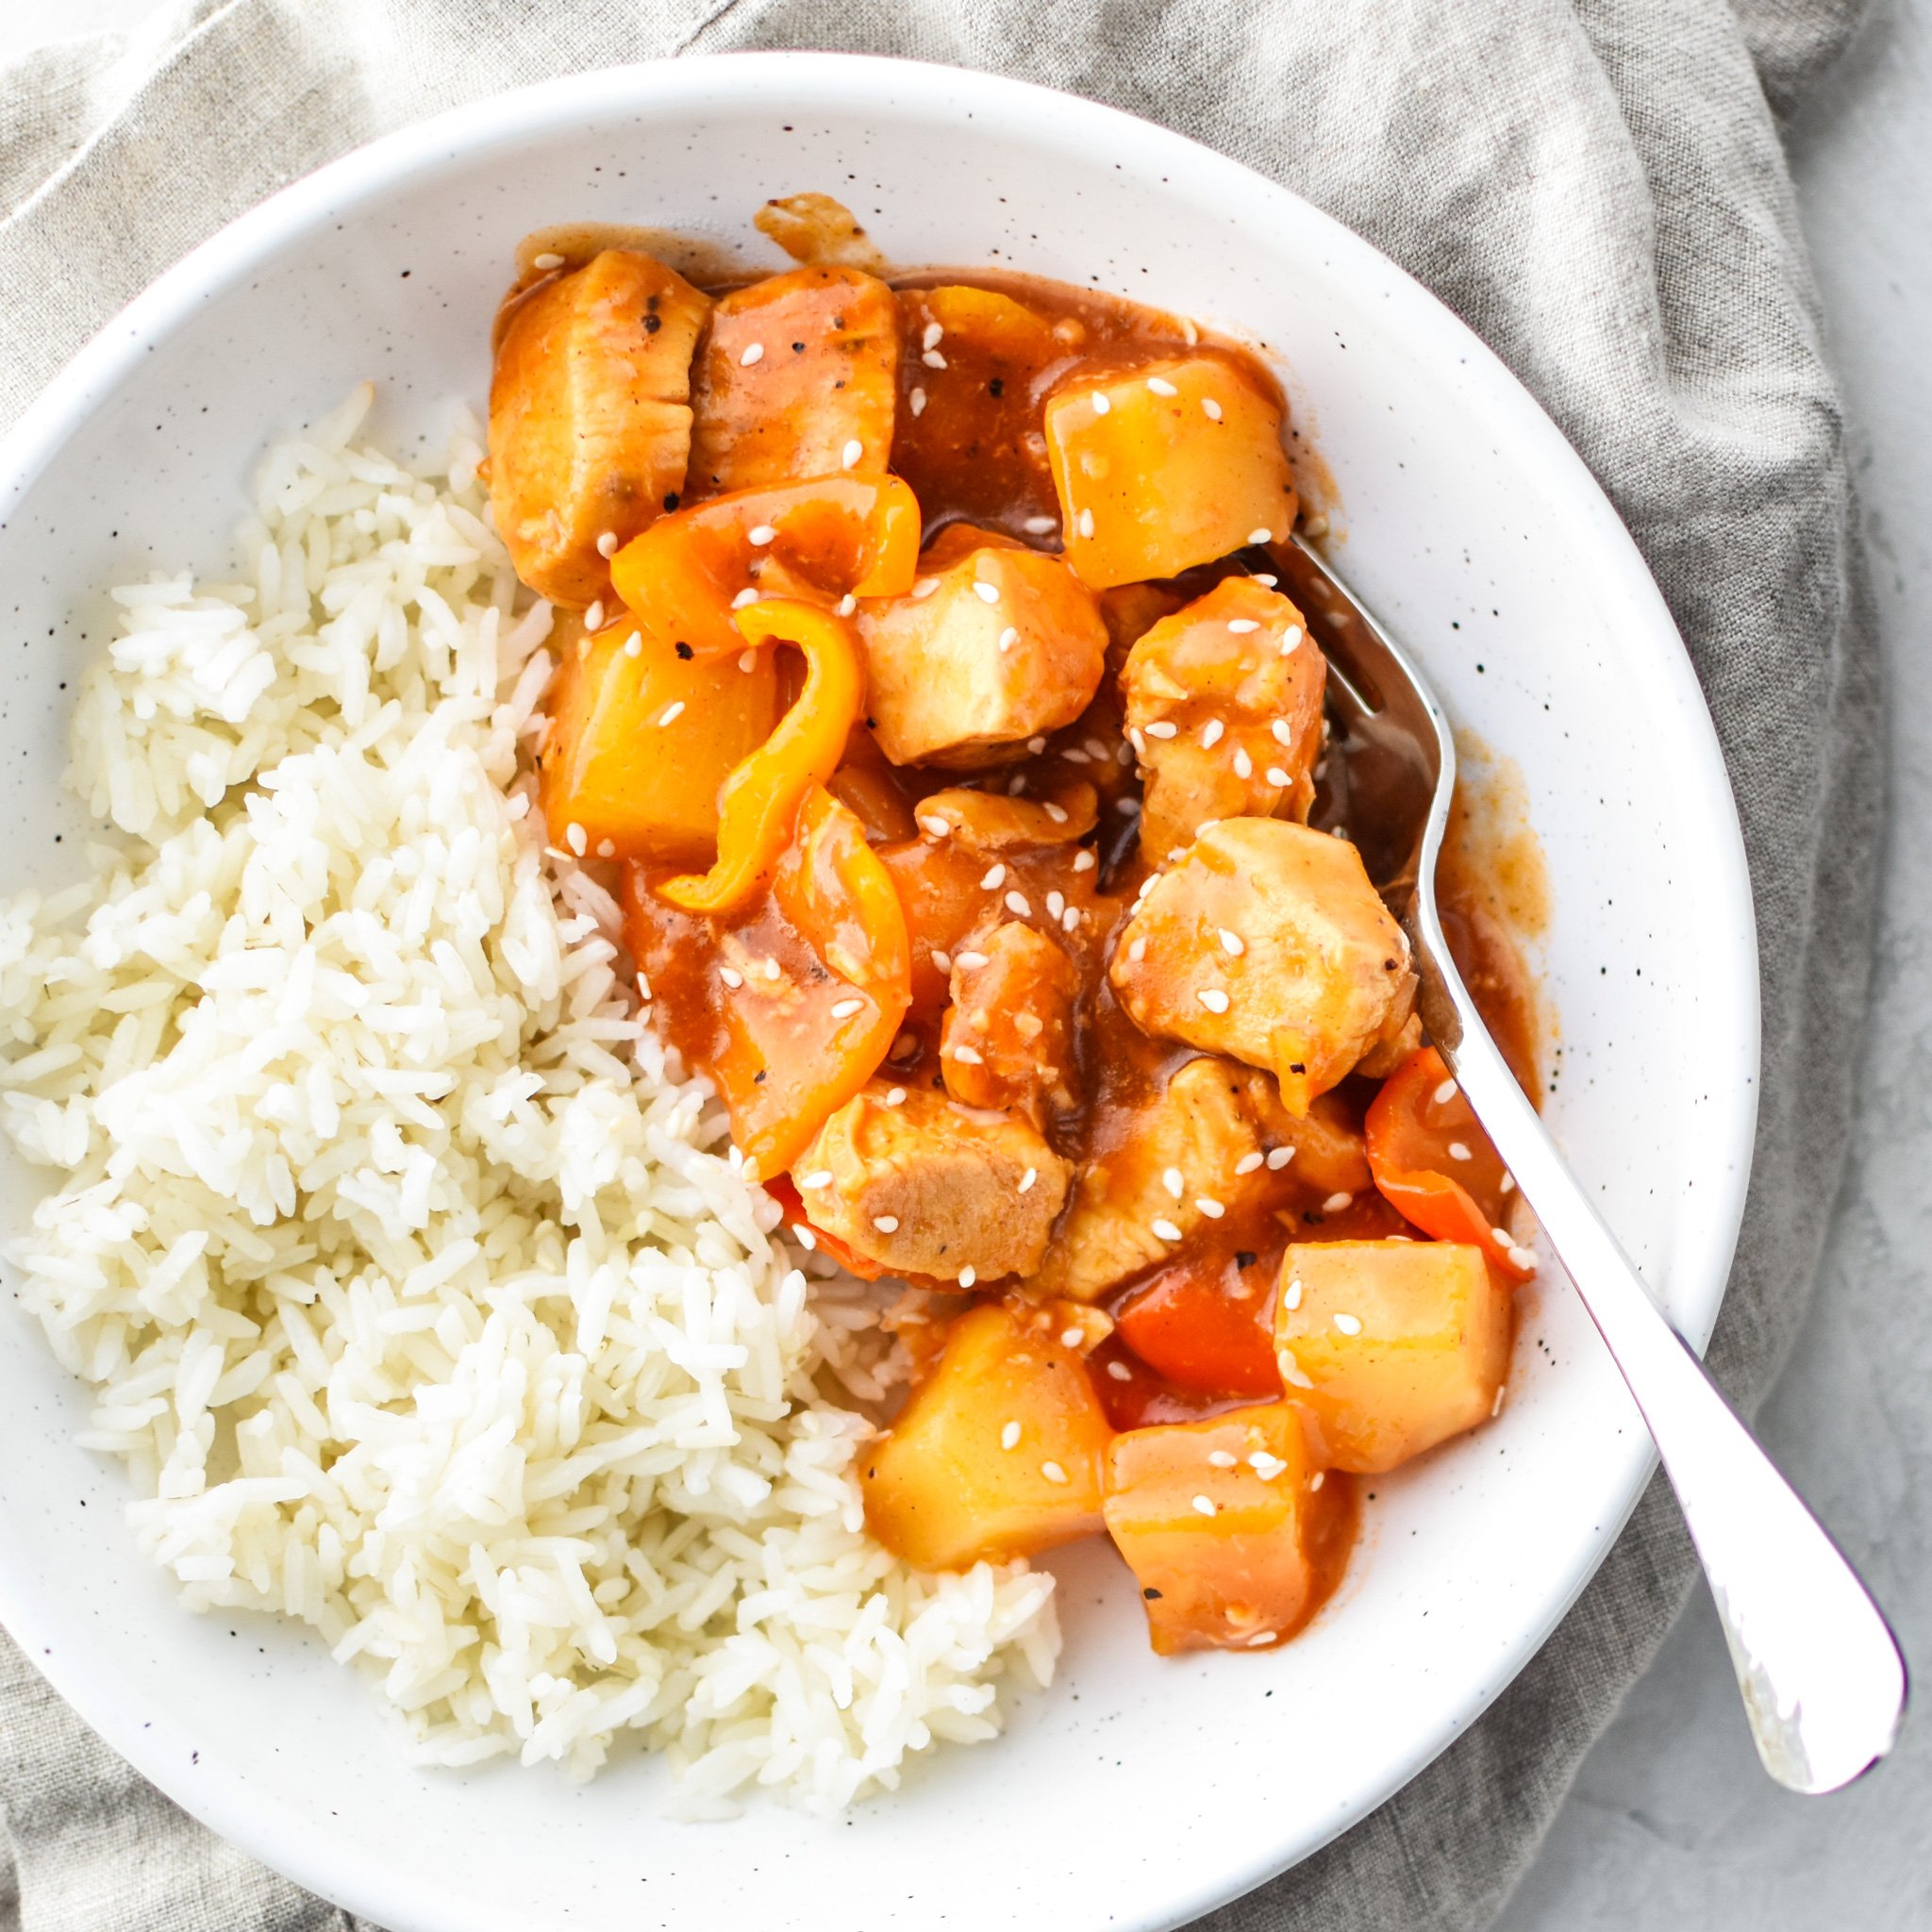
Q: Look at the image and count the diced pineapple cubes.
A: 5